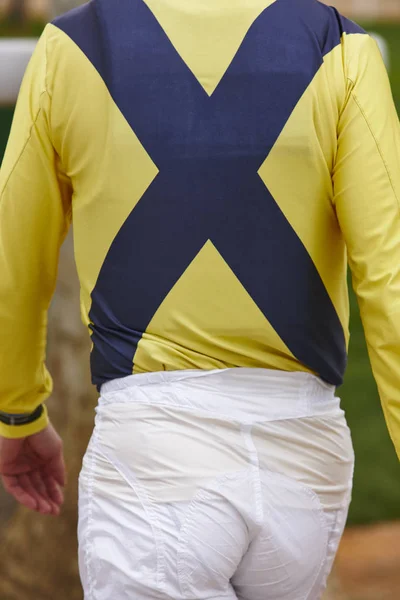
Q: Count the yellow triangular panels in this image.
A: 4